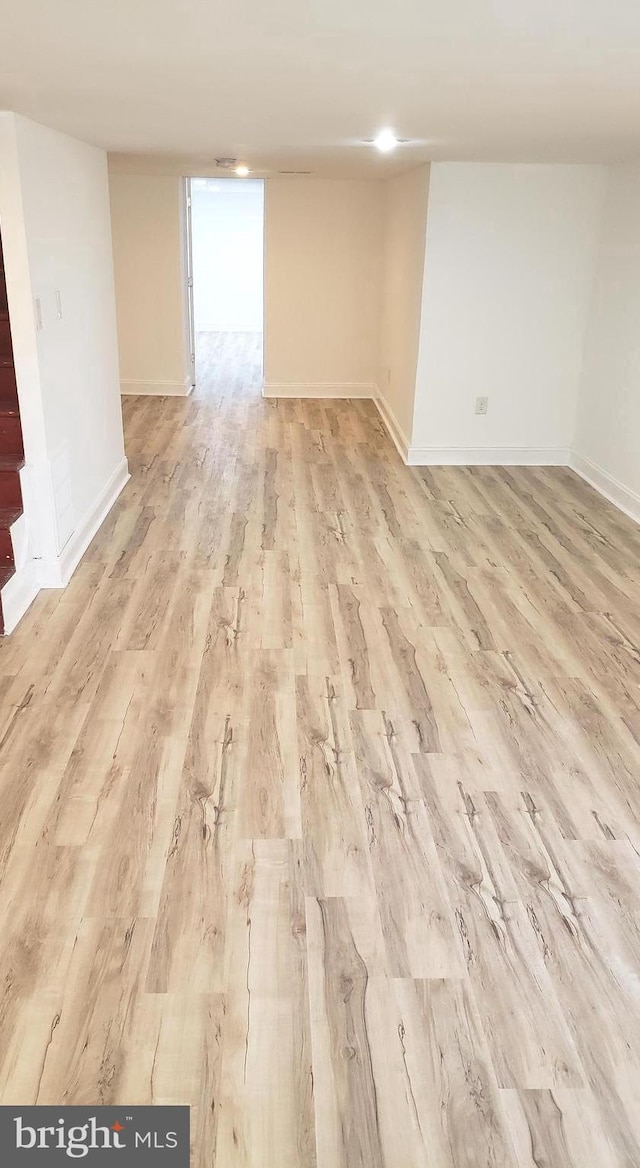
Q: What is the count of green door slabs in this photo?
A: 0